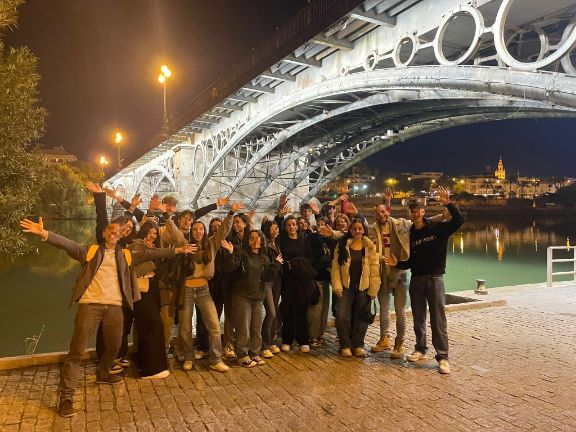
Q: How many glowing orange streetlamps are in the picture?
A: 3